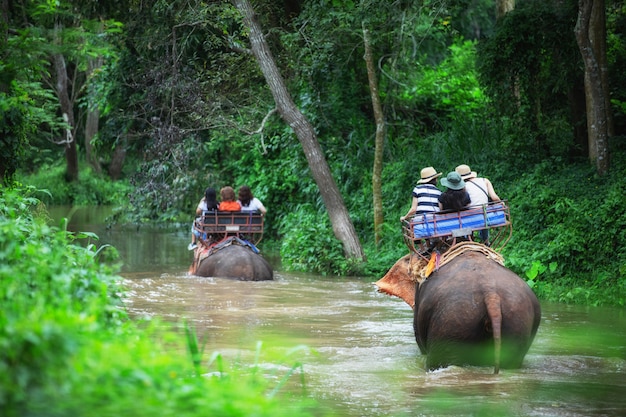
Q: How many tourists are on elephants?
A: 6